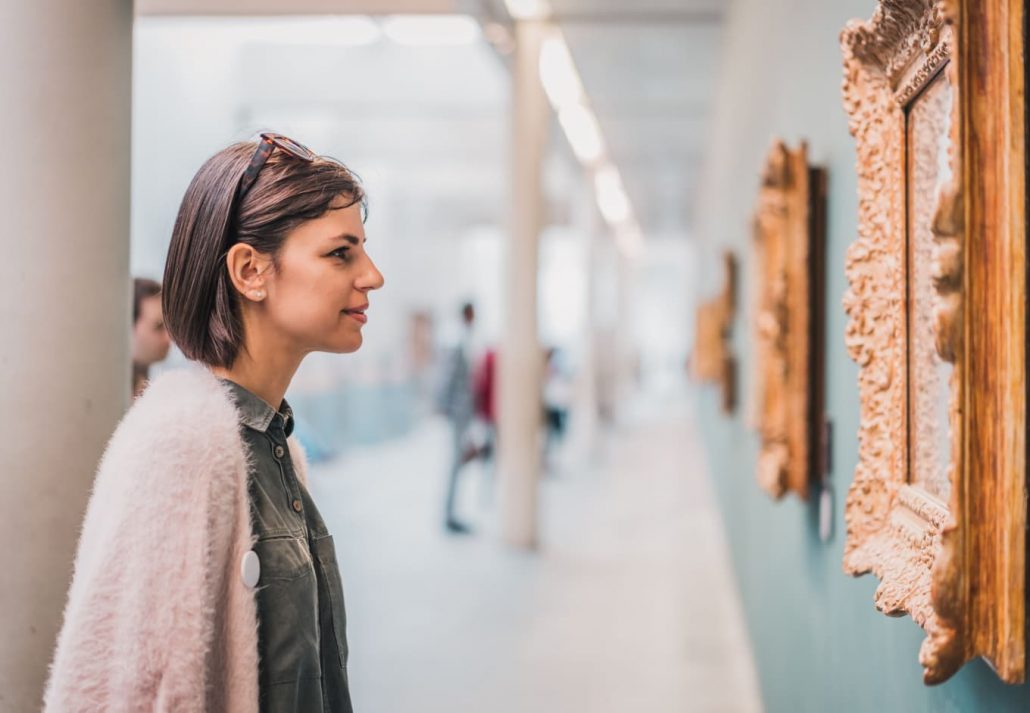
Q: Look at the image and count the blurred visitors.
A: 4